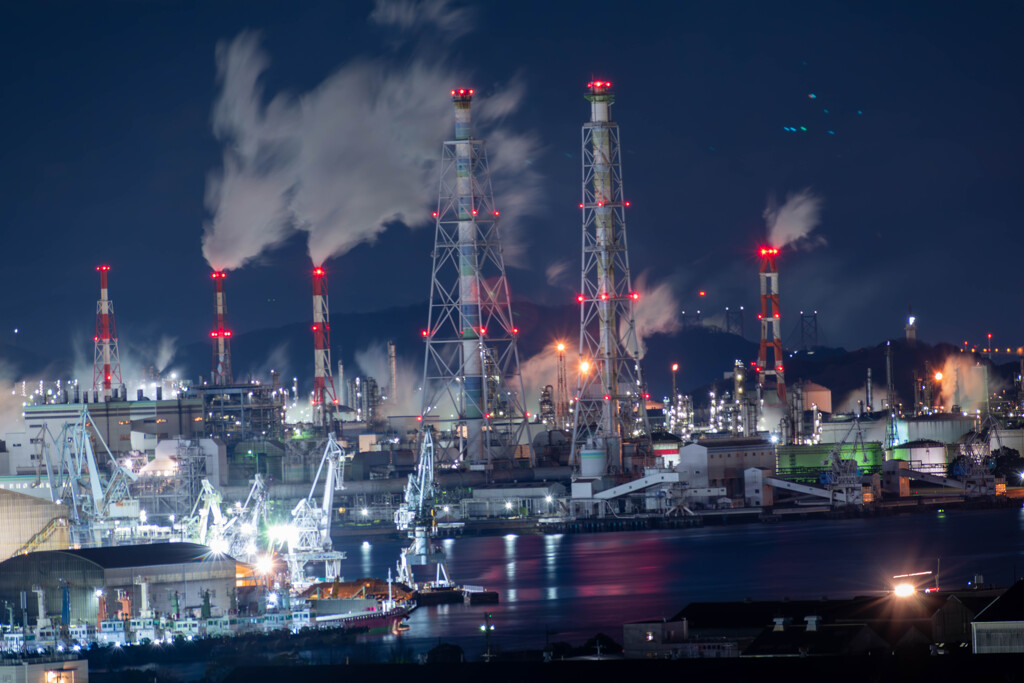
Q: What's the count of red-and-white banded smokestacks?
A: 4